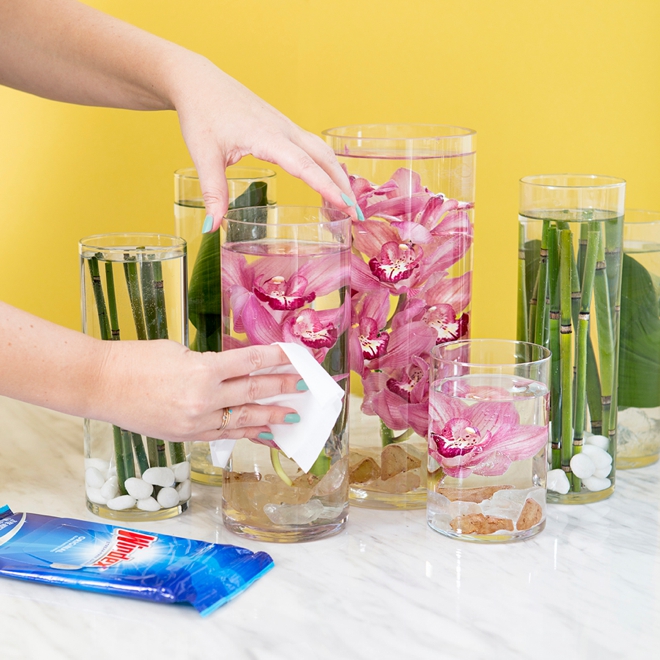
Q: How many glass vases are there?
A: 7